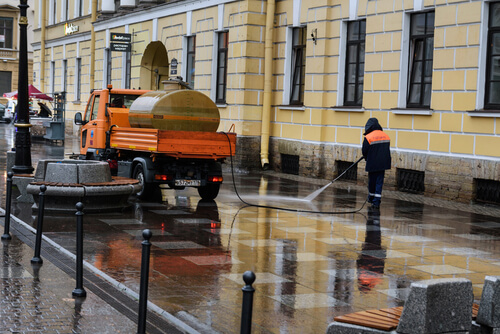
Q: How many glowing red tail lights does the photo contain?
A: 2